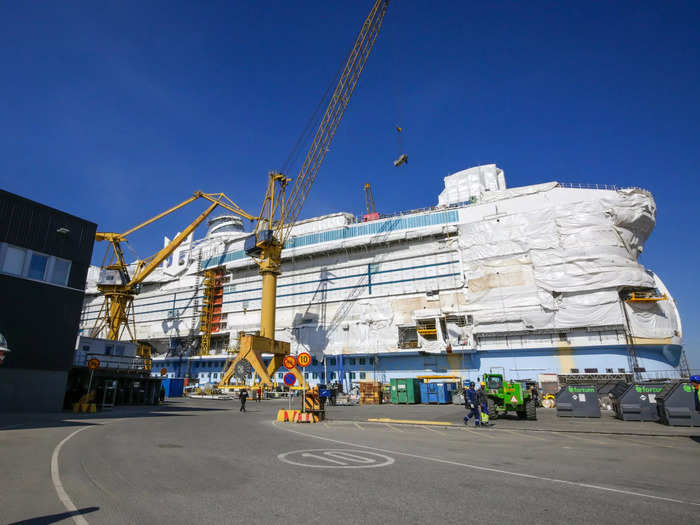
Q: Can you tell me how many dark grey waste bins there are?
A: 3